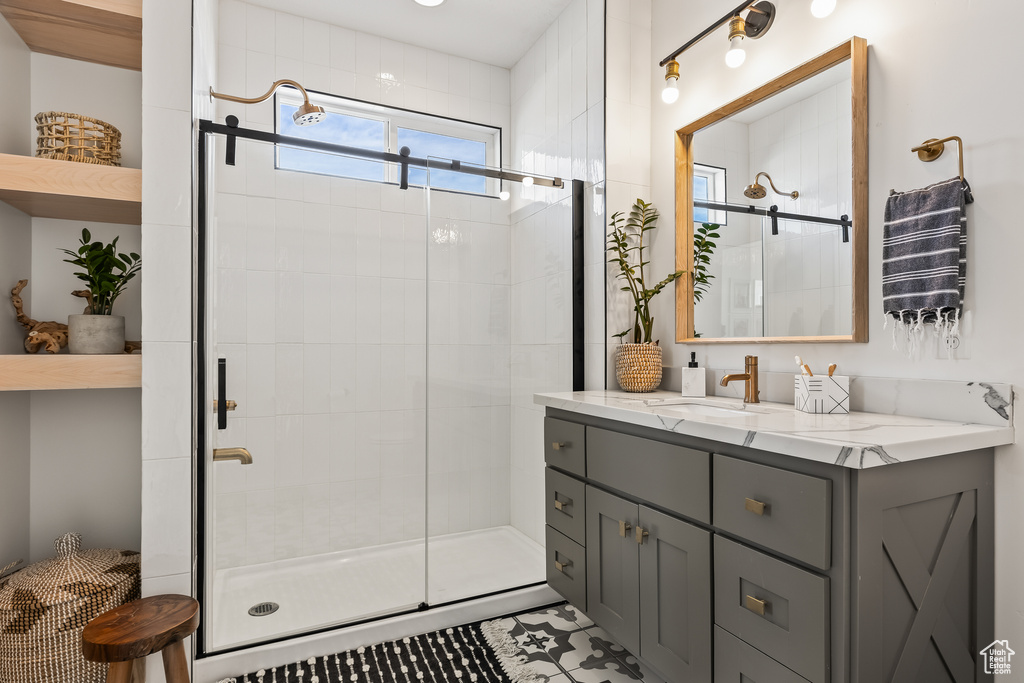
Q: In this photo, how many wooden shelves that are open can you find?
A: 3